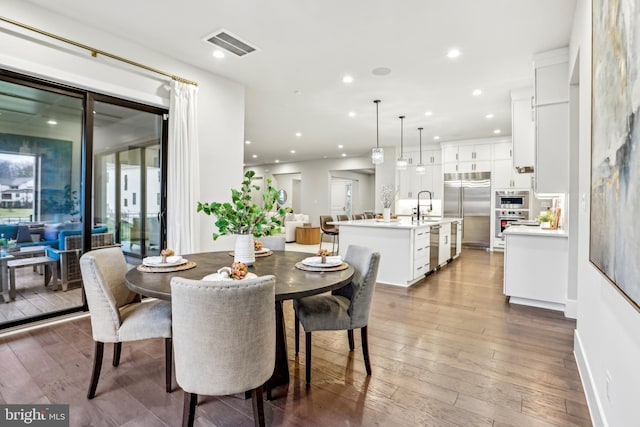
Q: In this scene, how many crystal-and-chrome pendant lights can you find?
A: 3